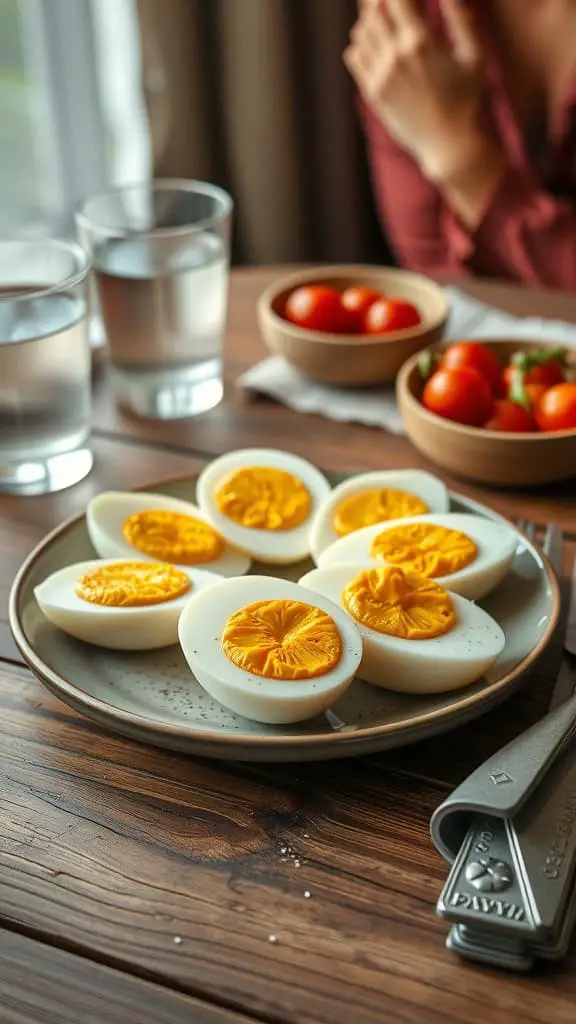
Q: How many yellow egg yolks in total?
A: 7